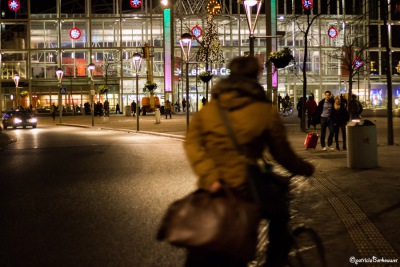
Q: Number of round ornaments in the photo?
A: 7